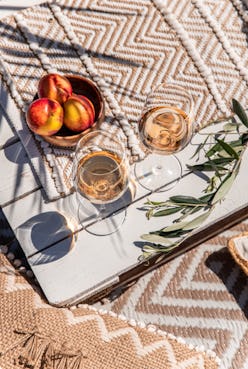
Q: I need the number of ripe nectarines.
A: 3